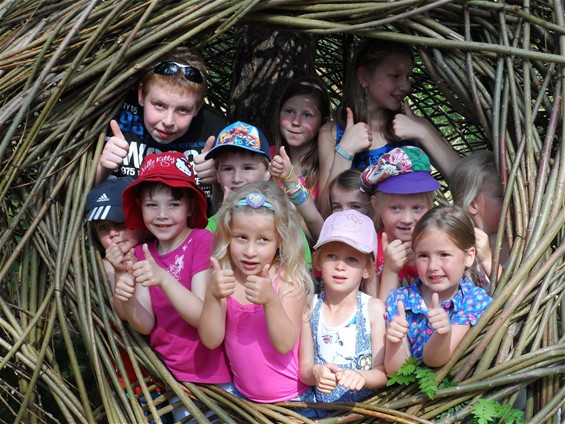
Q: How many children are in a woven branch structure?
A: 12